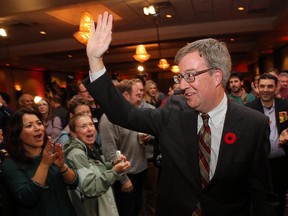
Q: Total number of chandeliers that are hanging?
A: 4